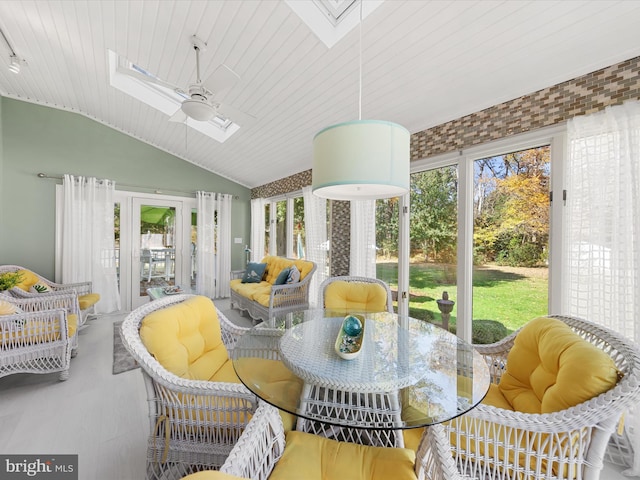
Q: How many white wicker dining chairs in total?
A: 4